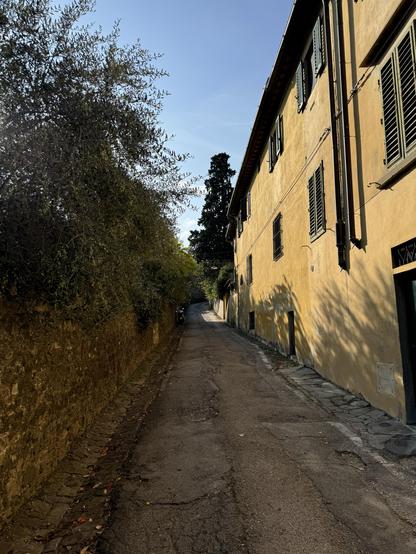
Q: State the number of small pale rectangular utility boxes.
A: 1